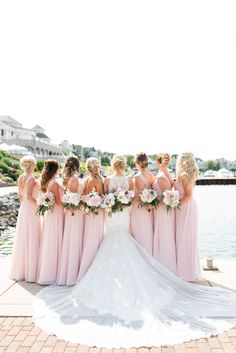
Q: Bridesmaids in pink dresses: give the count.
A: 7